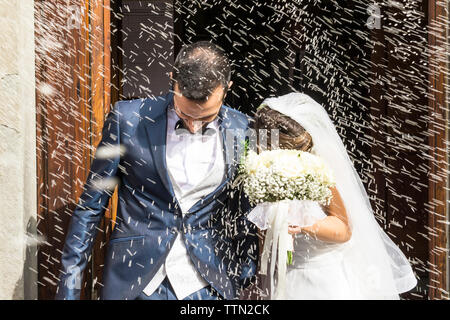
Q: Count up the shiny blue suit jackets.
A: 1